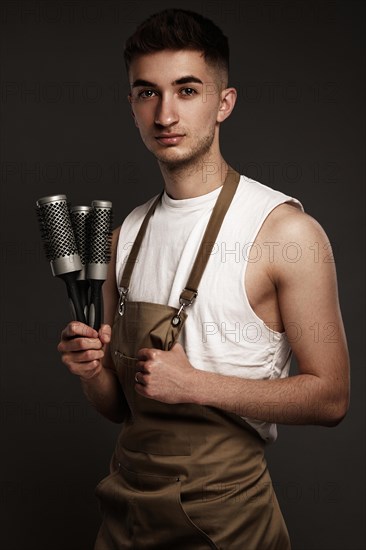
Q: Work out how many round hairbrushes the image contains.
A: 3